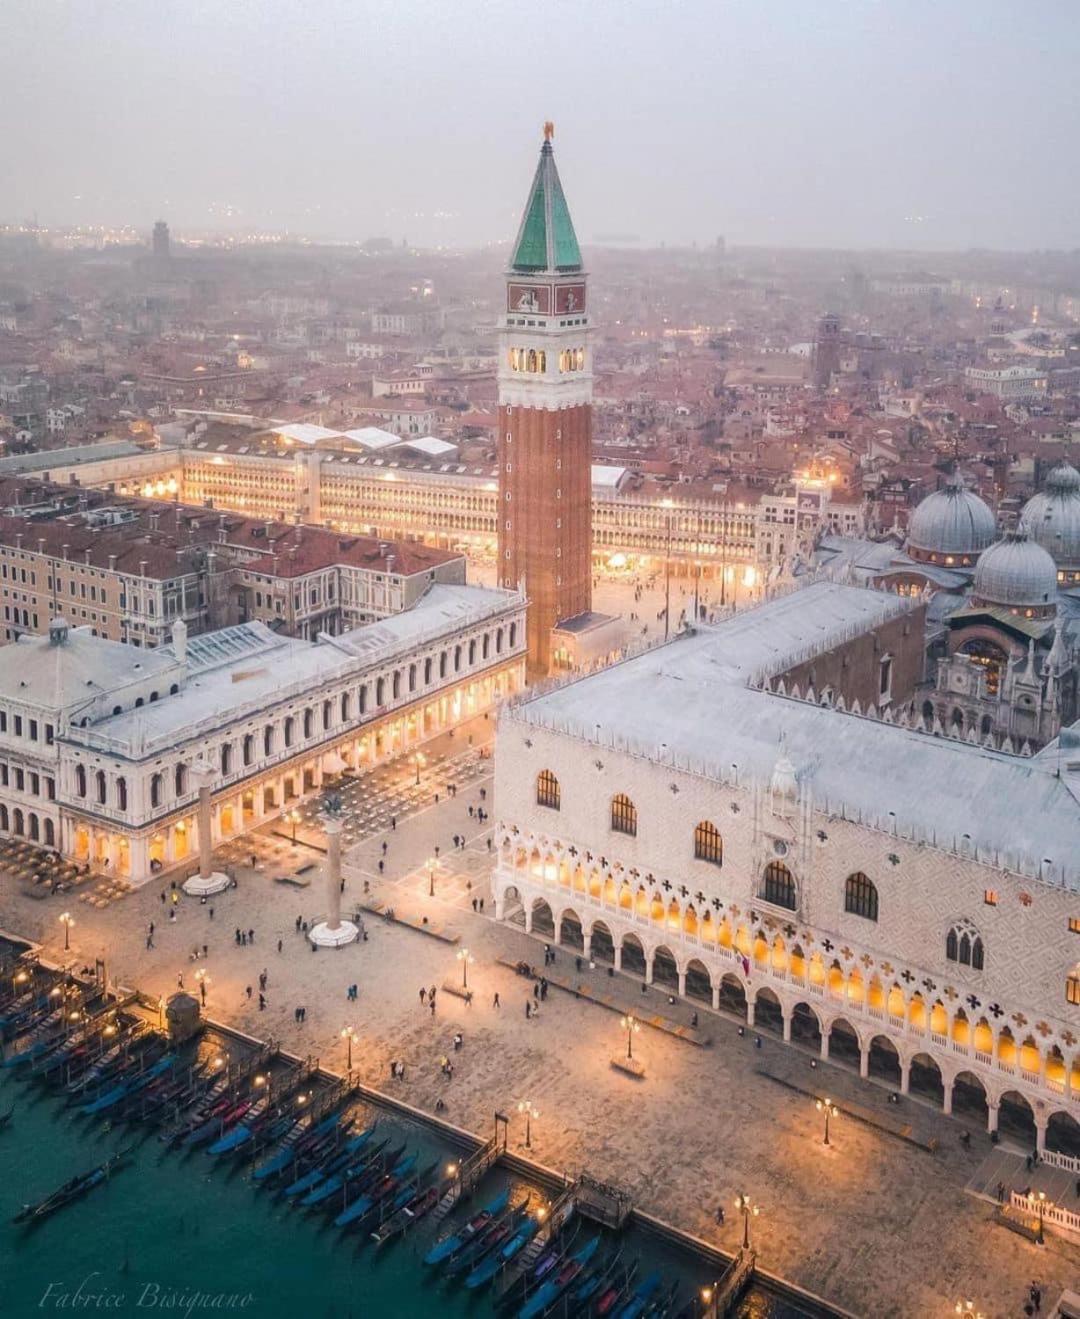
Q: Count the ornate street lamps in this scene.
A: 13